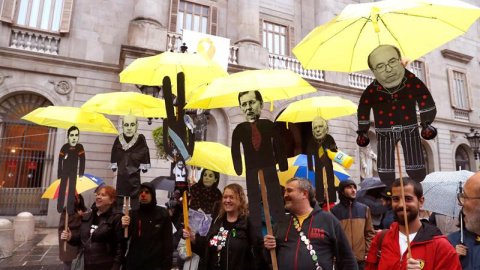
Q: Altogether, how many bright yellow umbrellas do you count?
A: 7